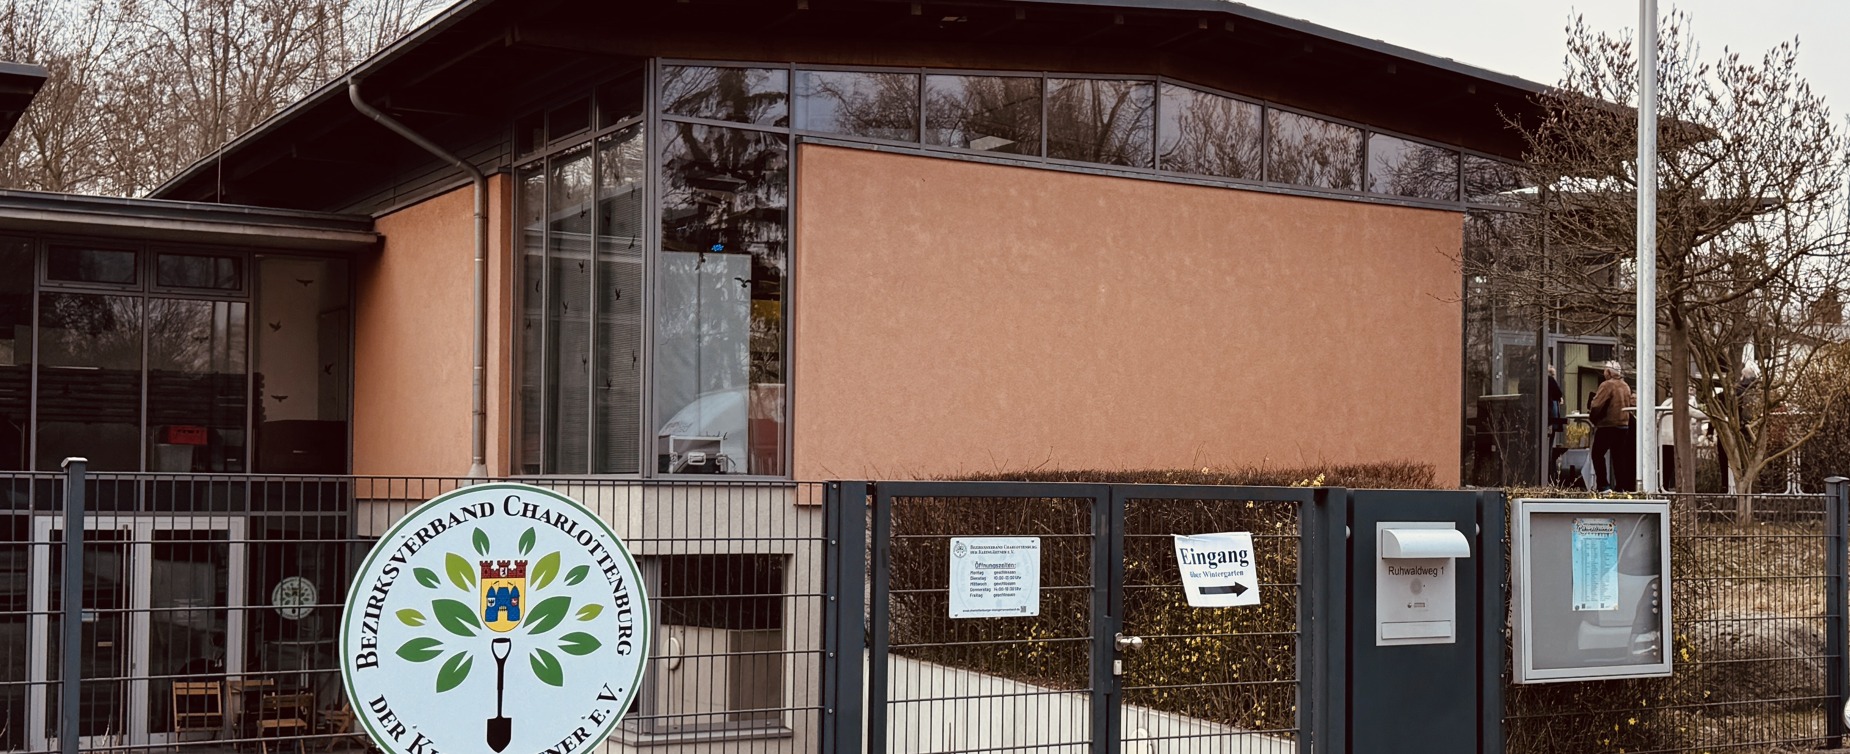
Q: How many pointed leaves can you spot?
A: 14